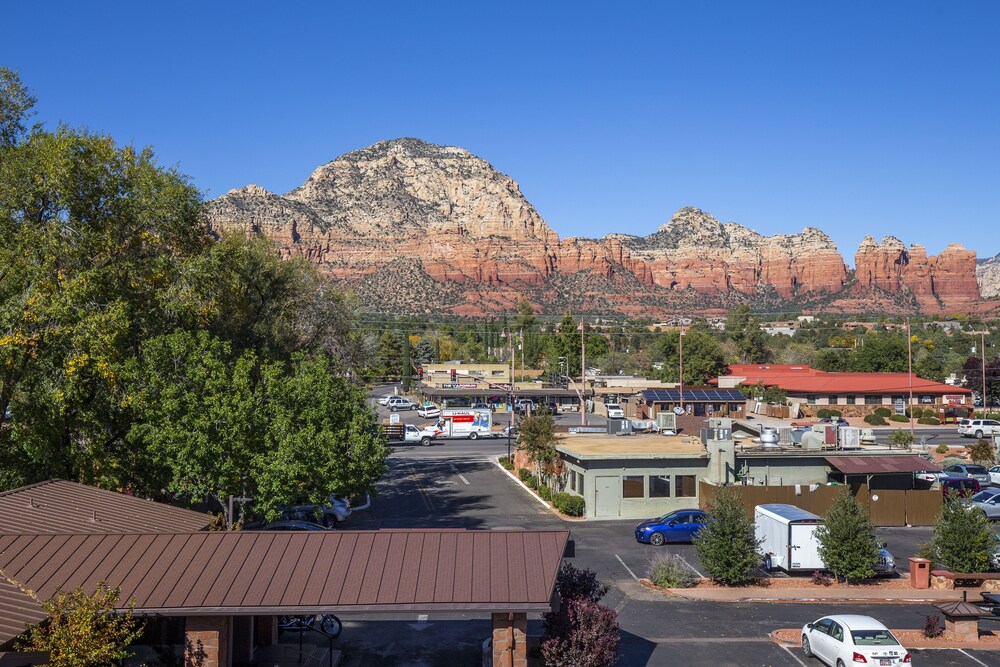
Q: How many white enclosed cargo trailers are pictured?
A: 1